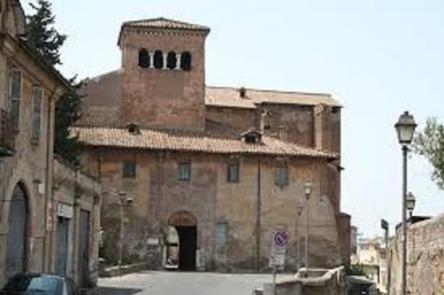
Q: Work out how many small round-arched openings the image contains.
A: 4